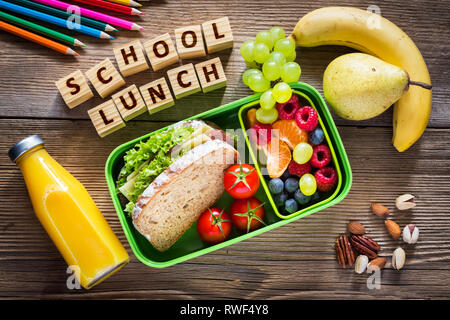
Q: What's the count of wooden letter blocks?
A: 11